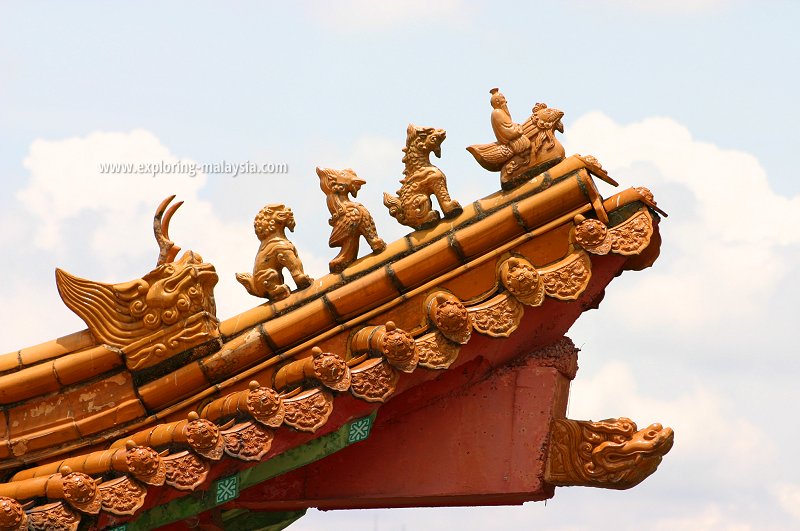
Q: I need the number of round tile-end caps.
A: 10